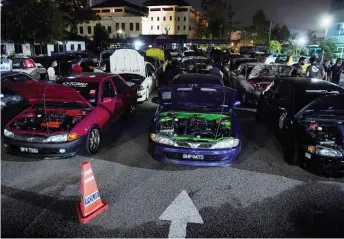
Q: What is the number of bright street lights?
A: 3